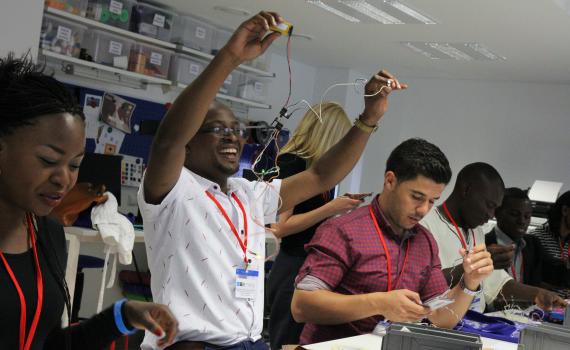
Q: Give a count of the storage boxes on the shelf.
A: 12